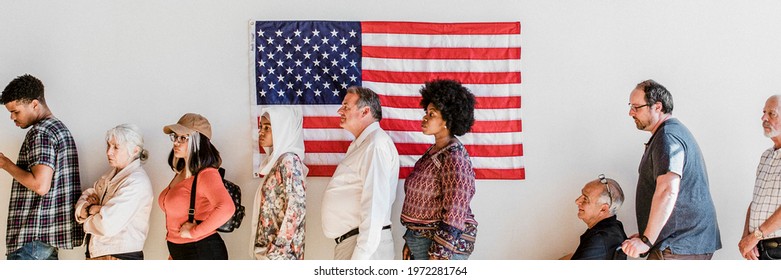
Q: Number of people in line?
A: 9